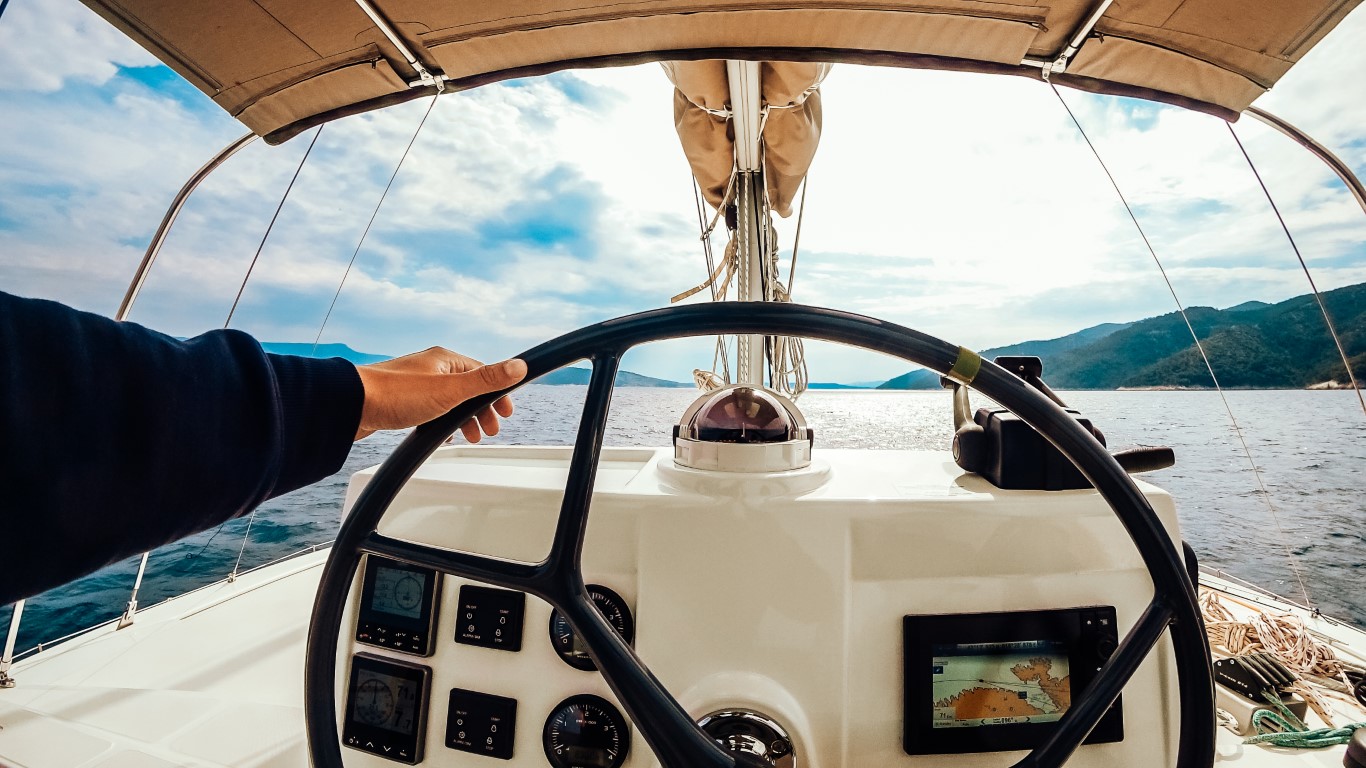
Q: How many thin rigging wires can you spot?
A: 4